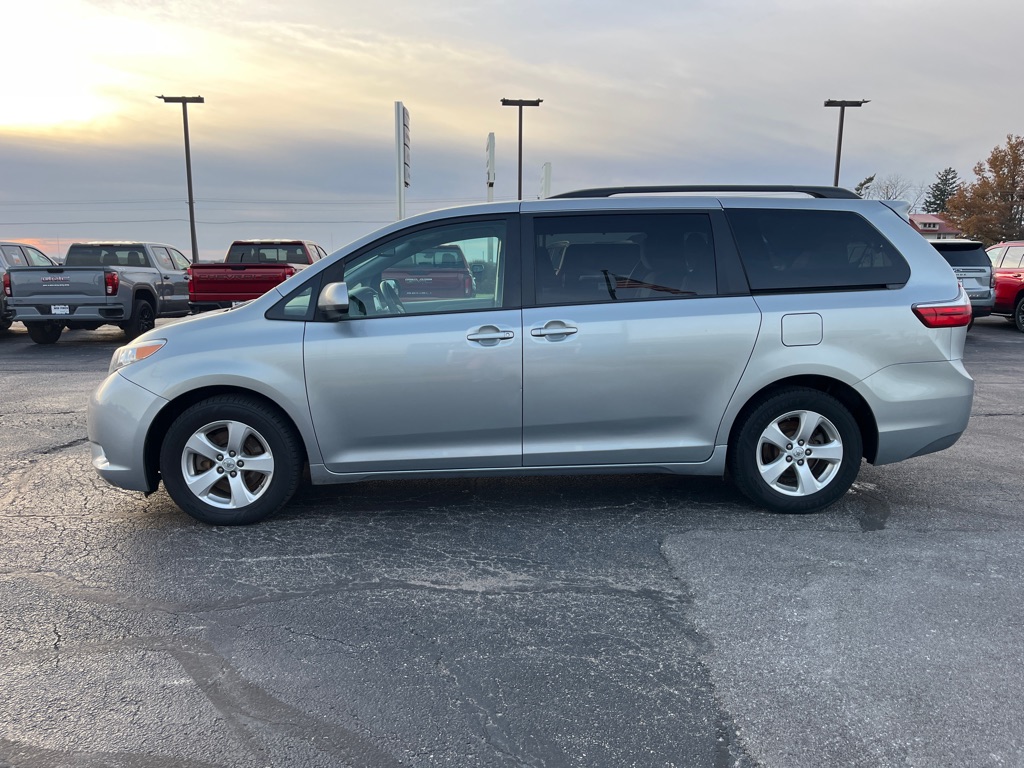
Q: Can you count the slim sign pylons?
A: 3